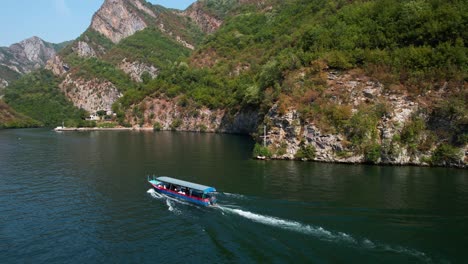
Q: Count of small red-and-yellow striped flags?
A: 0